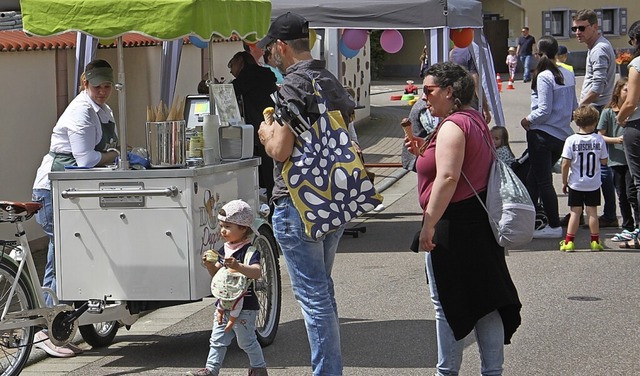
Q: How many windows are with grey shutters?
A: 2